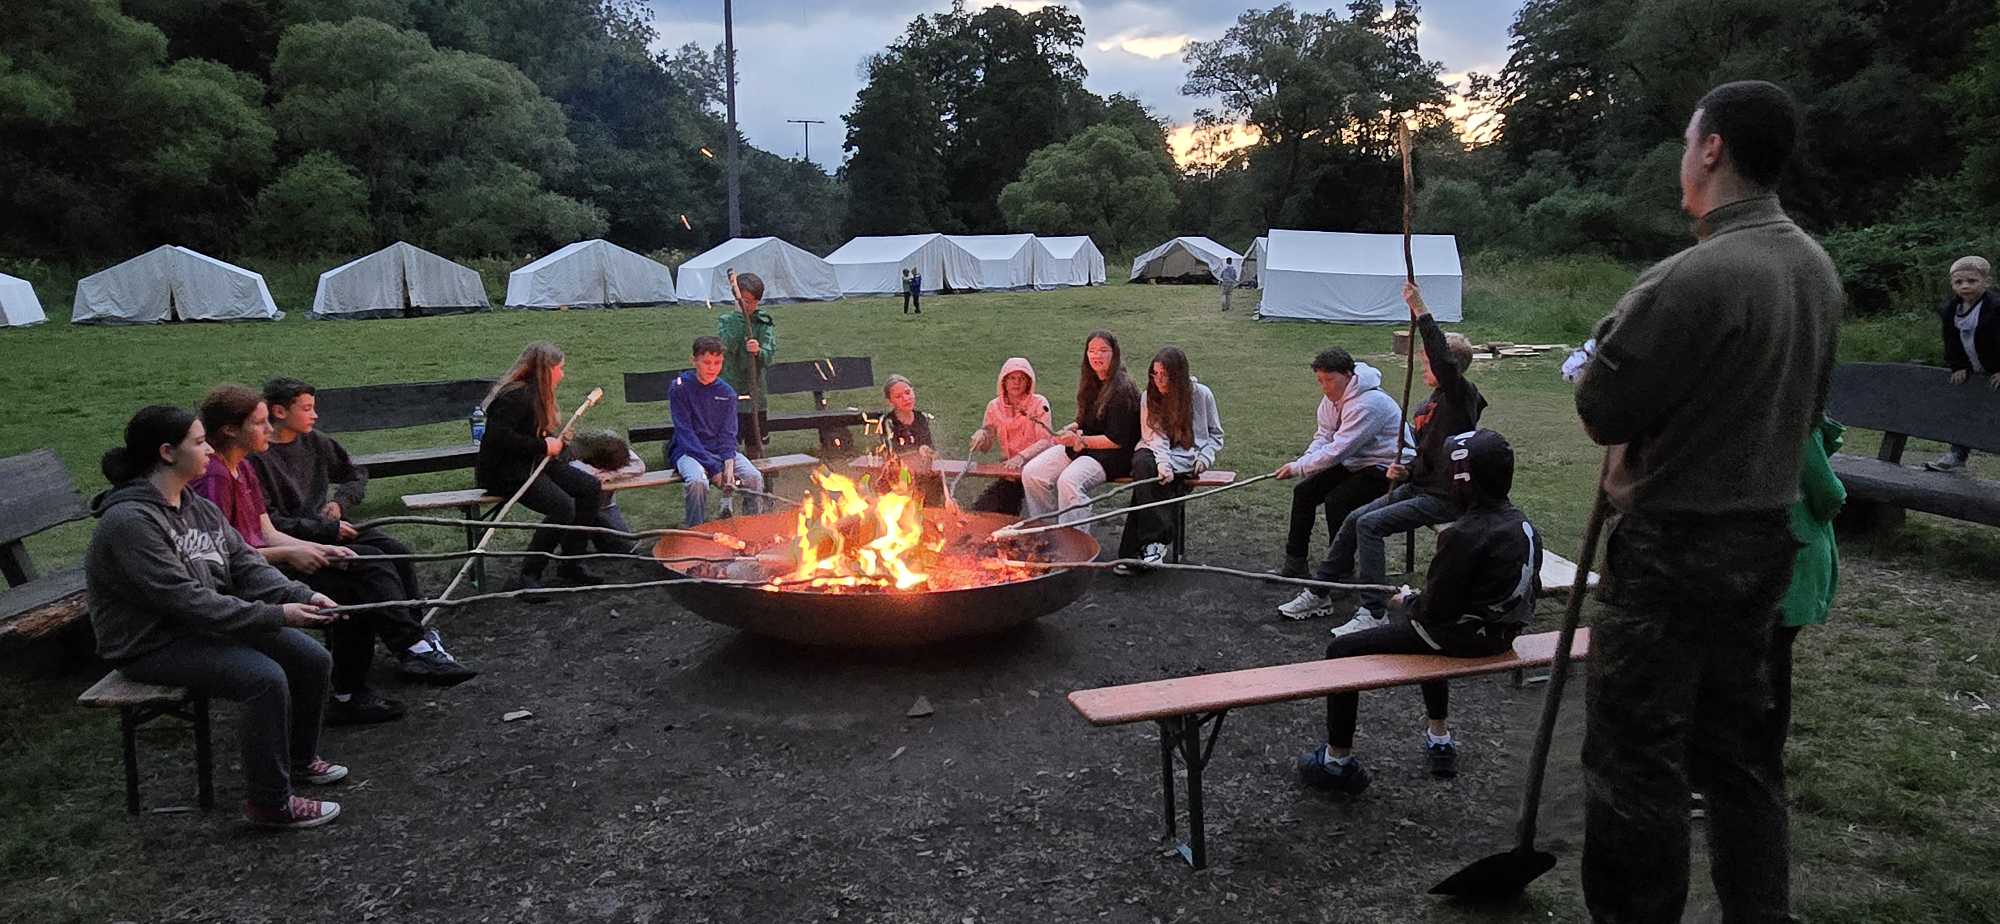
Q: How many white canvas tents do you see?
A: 11